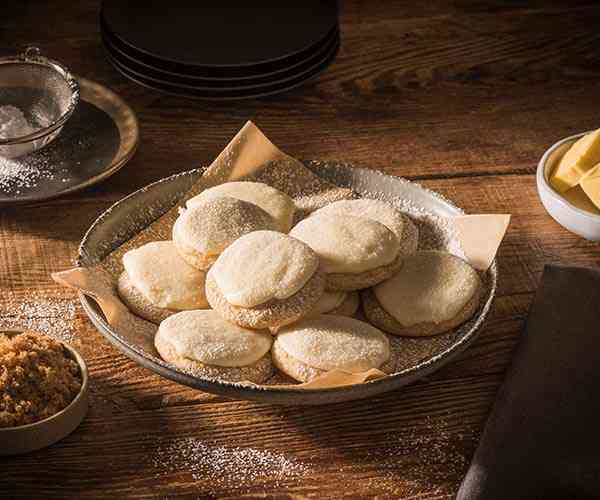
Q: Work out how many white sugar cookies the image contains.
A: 10